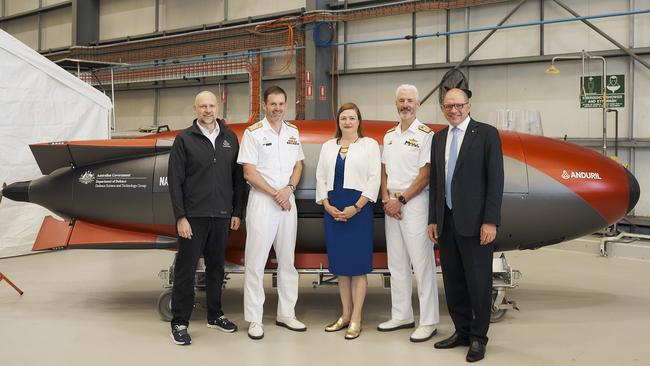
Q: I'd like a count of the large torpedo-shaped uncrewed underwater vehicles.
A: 1